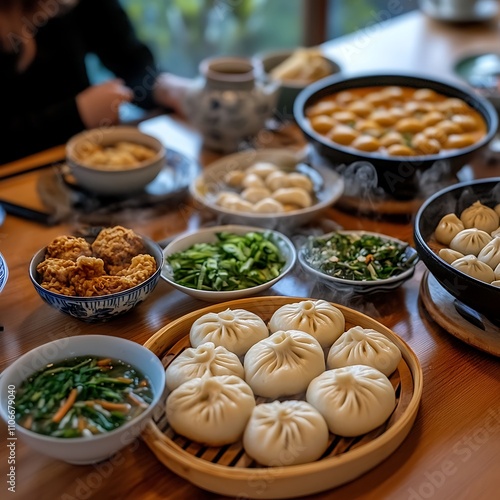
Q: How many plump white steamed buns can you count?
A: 8